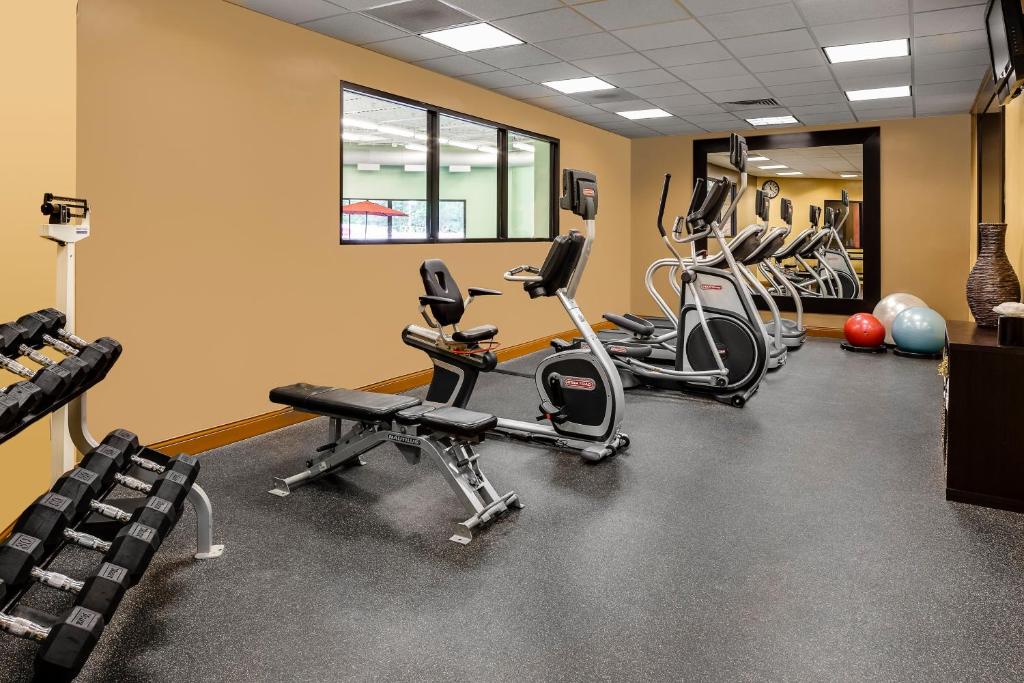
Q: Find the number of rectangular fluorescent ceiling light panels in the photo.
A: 6